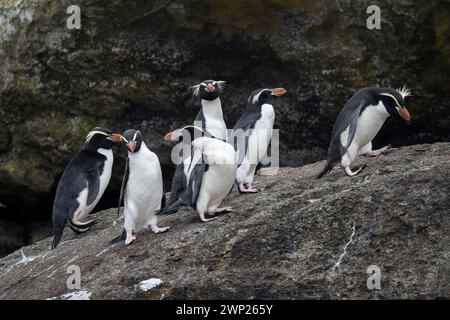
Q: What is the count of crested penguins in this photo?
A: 6